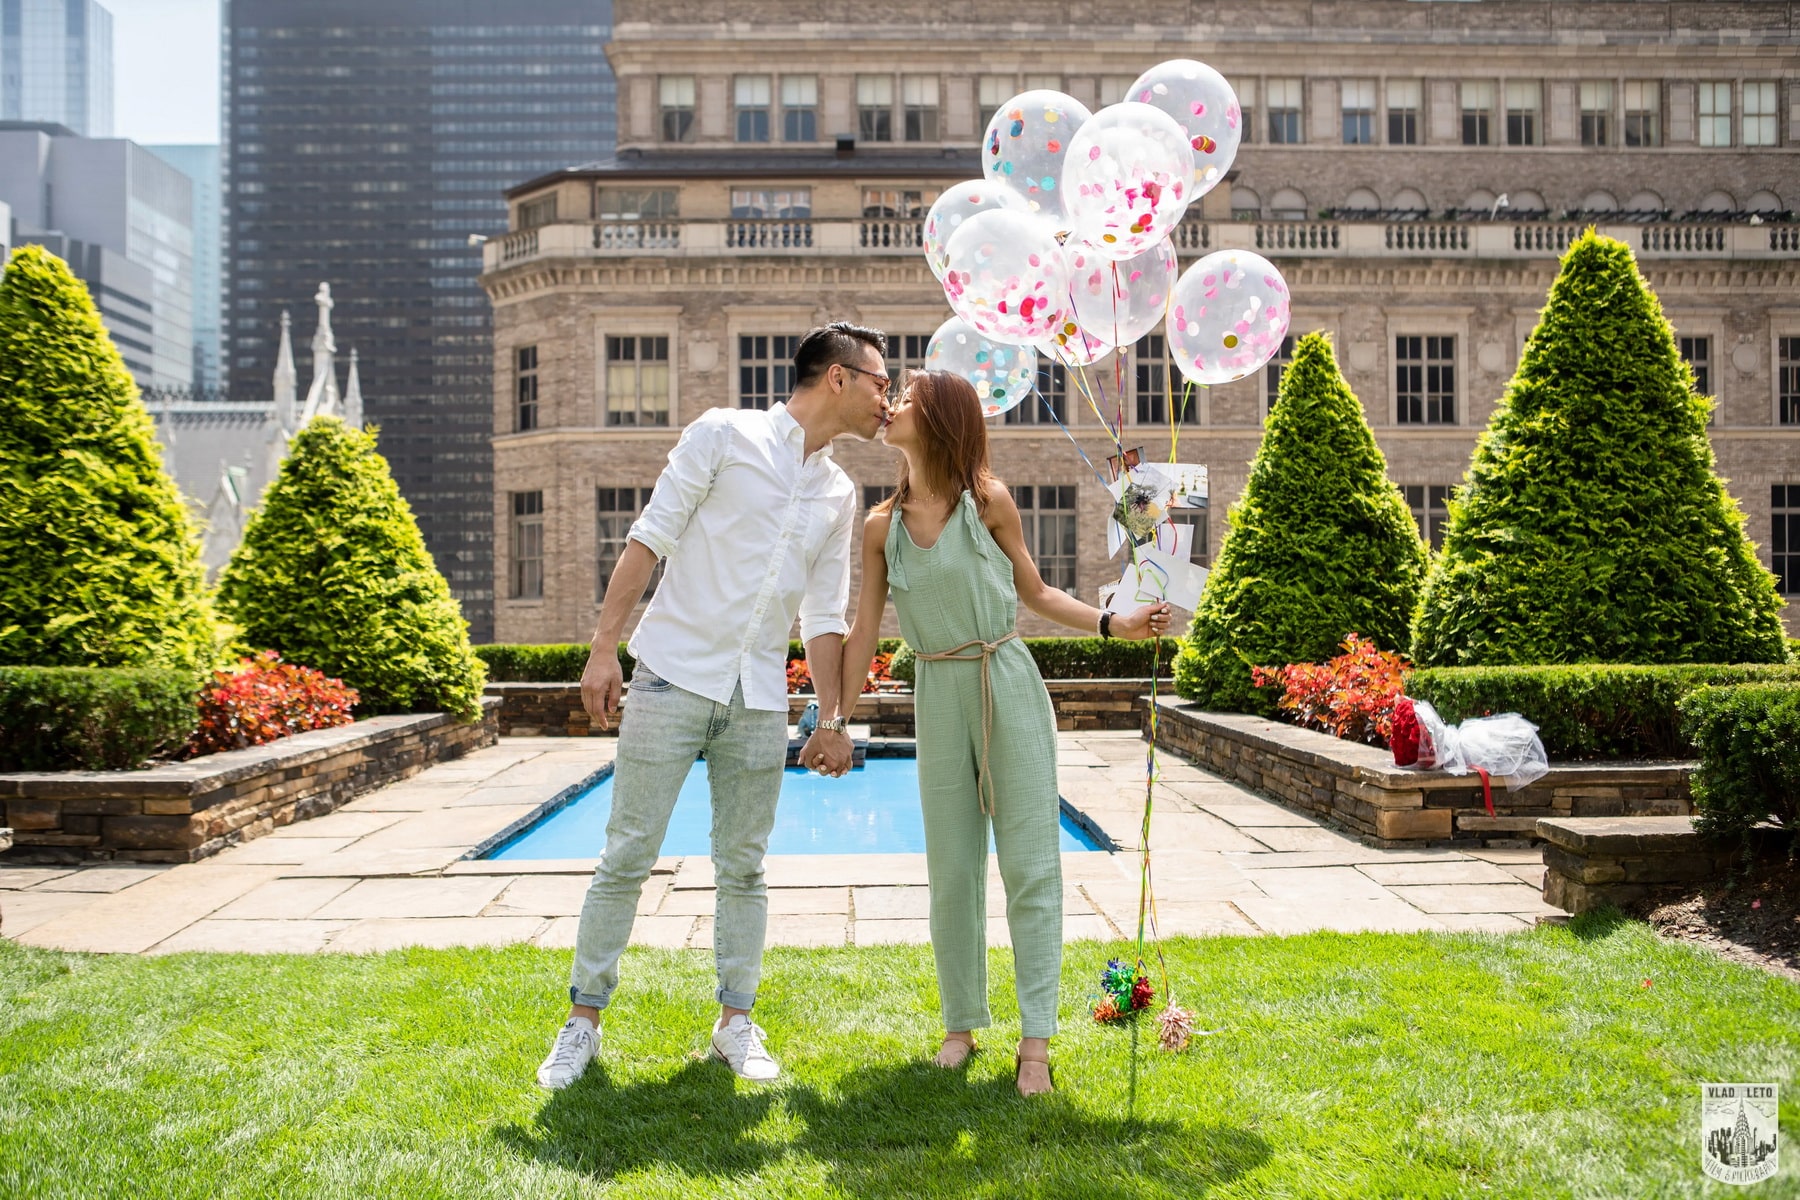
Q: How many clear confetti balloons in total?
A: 9